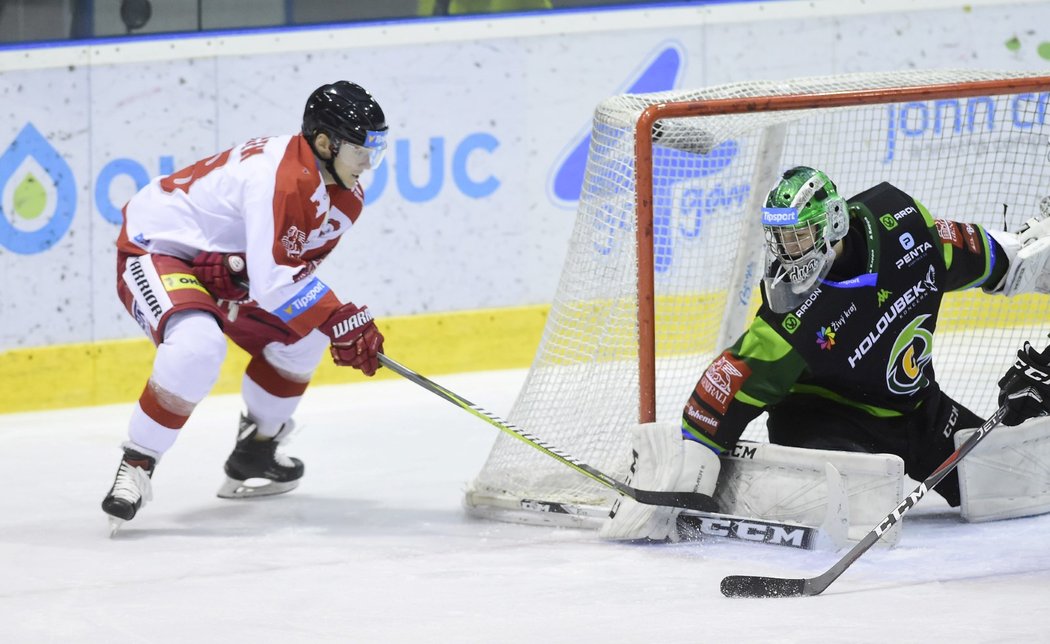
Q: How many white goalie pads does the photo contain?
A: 2